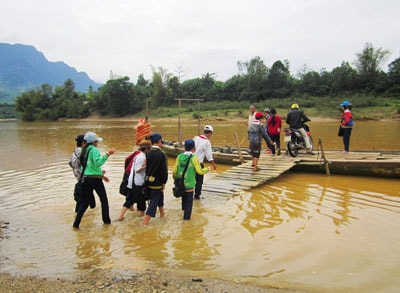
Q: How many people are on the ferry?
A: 6